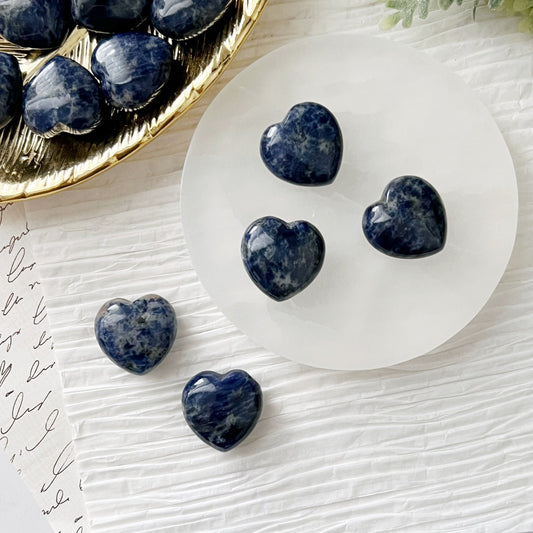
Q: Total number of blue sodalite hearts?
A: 11